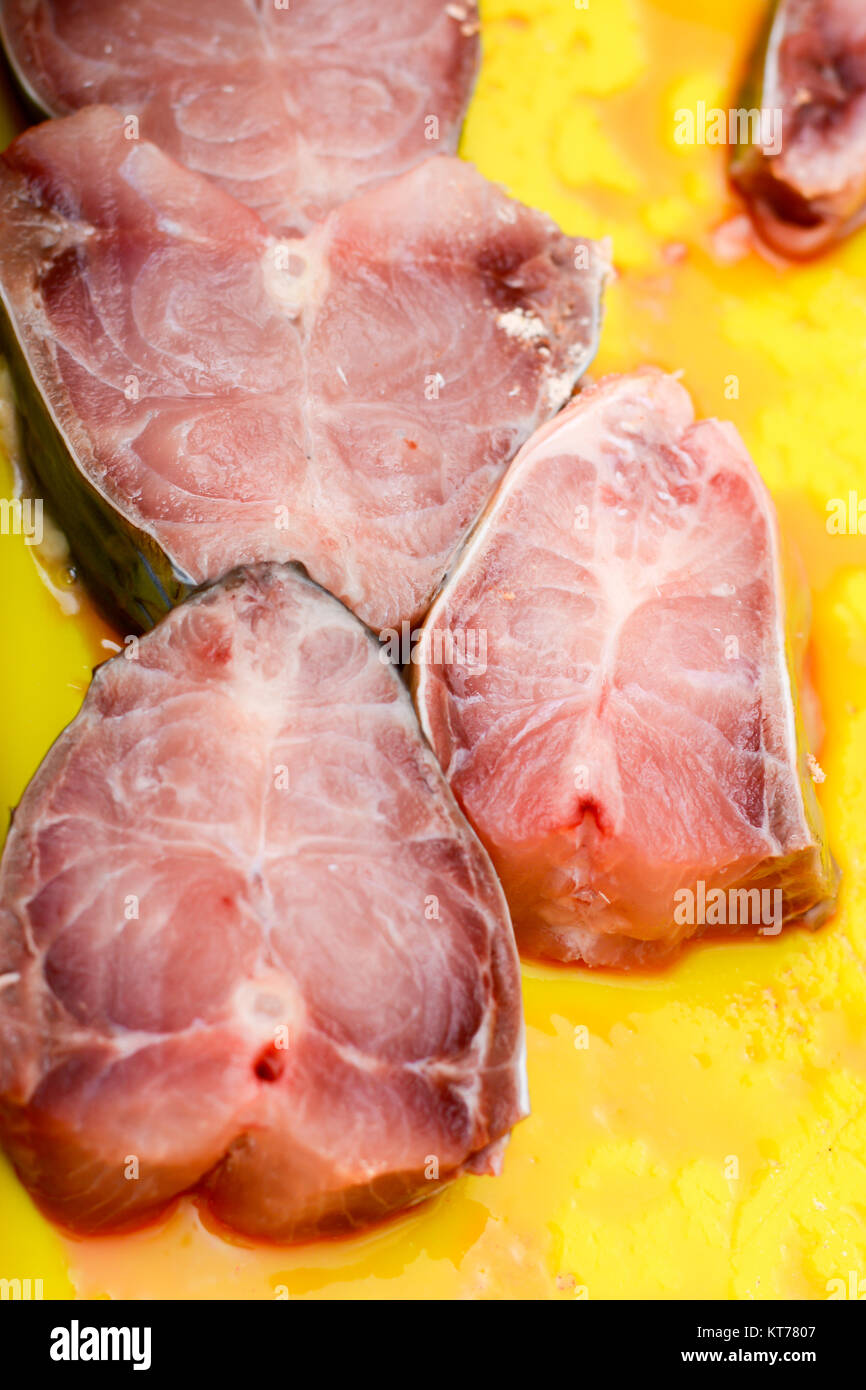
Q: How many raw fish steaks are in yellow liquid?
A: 5